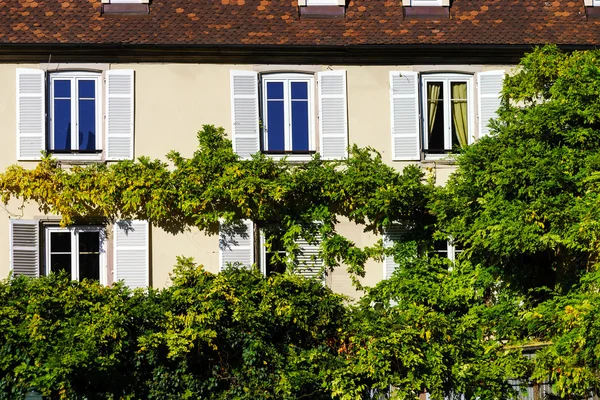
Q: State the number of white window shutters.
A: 11